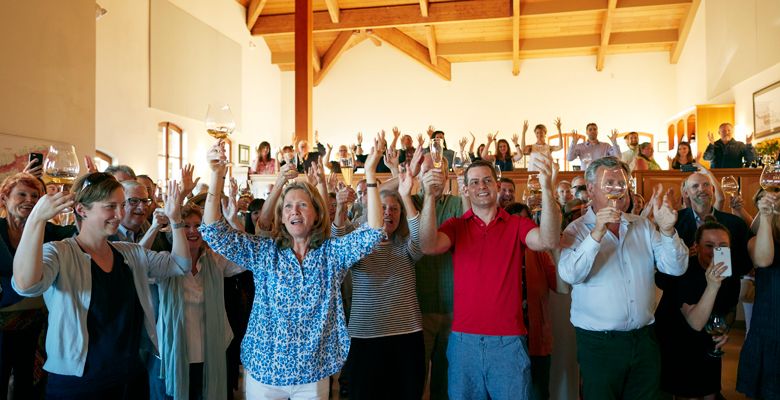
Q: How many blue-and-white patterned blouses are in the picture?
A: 1